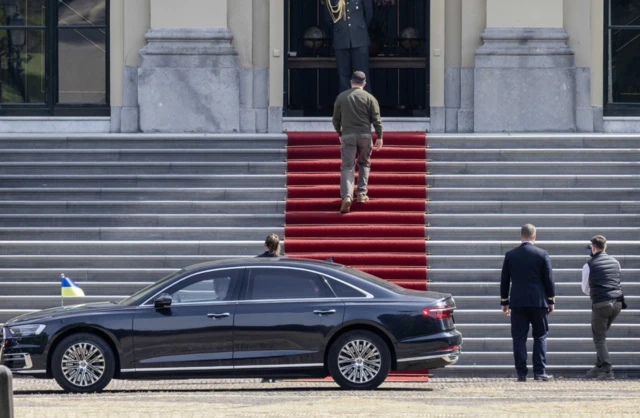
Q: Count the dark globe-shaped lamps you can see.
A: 2